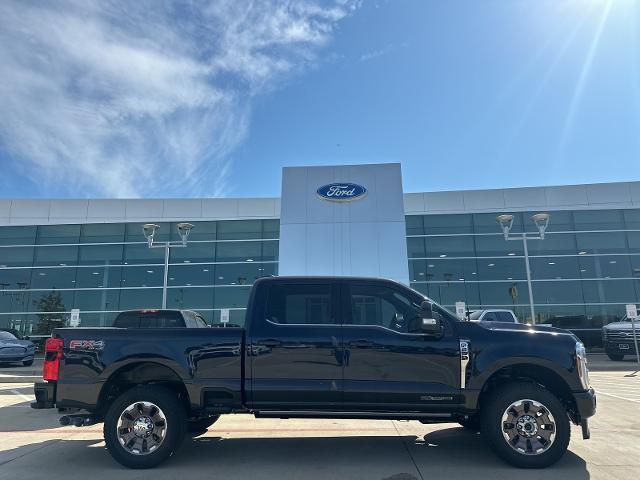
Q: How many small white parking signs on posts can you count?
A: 4